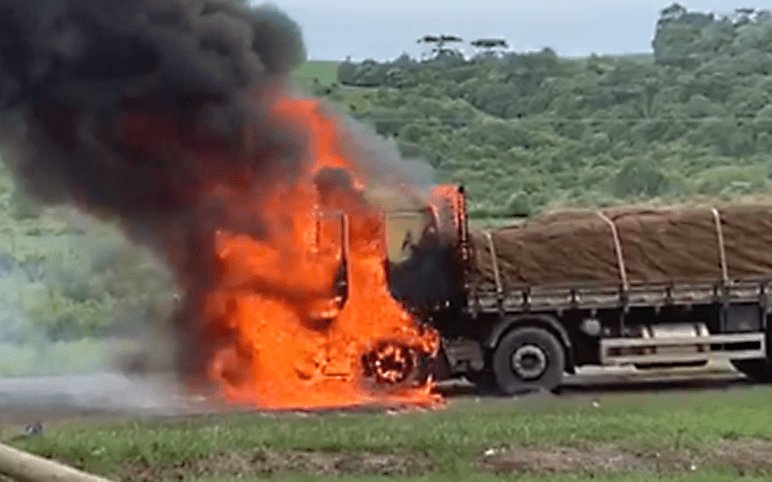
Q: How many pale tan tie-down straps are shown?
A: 3